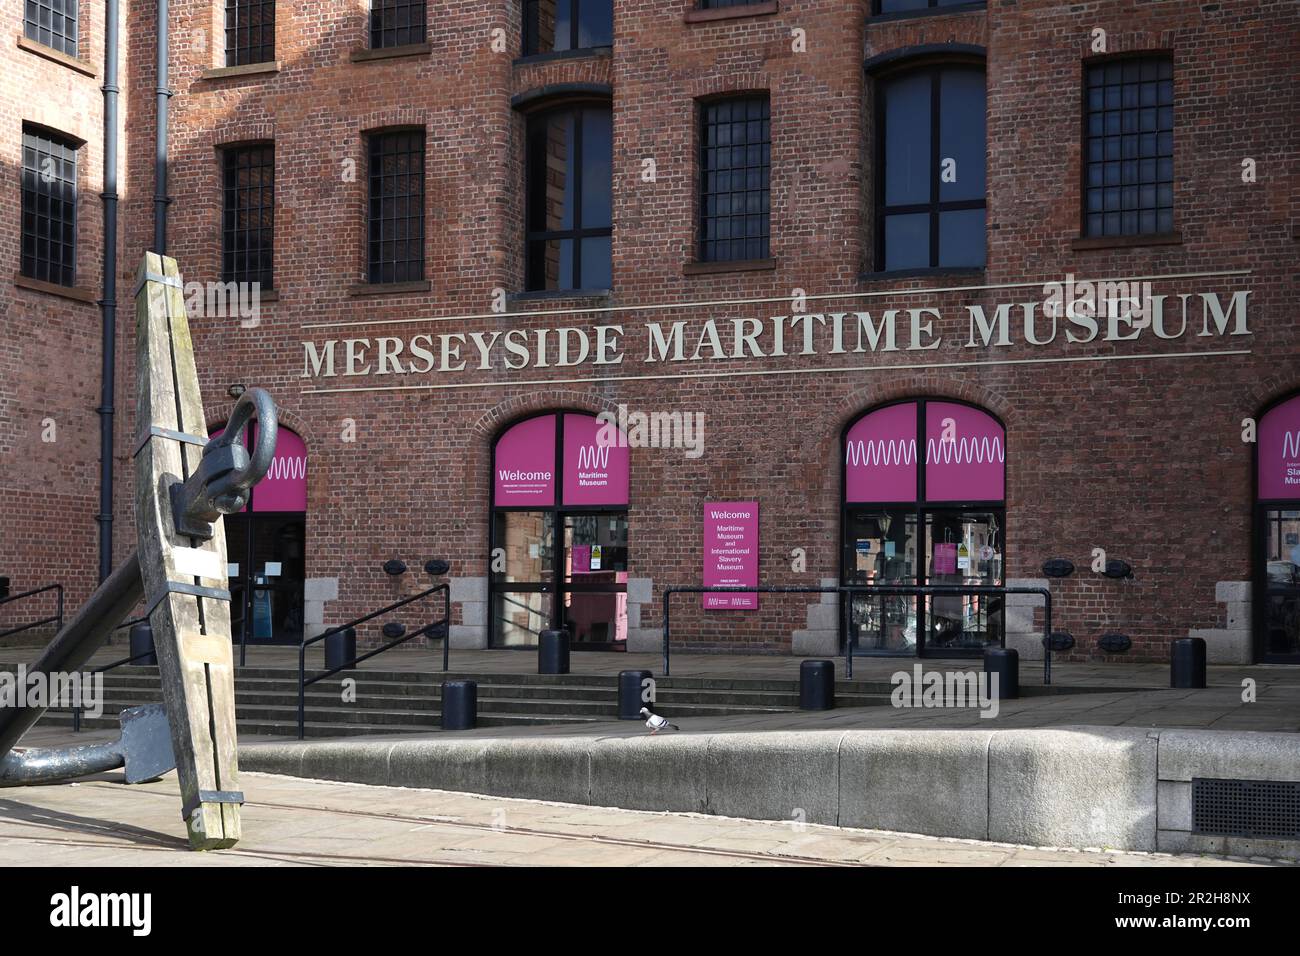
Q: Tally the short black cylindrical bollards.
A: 8